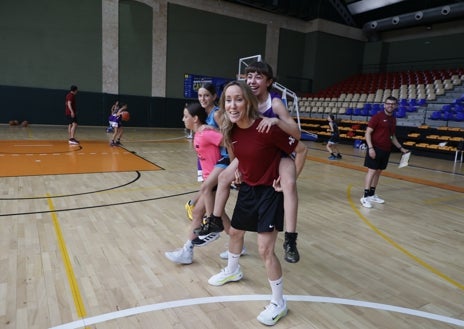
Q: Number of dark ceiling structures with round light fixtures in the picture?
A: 1